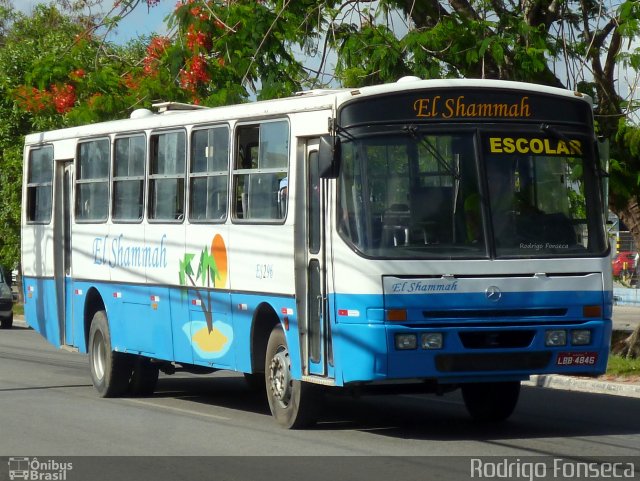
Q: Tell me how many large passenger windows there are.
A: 6